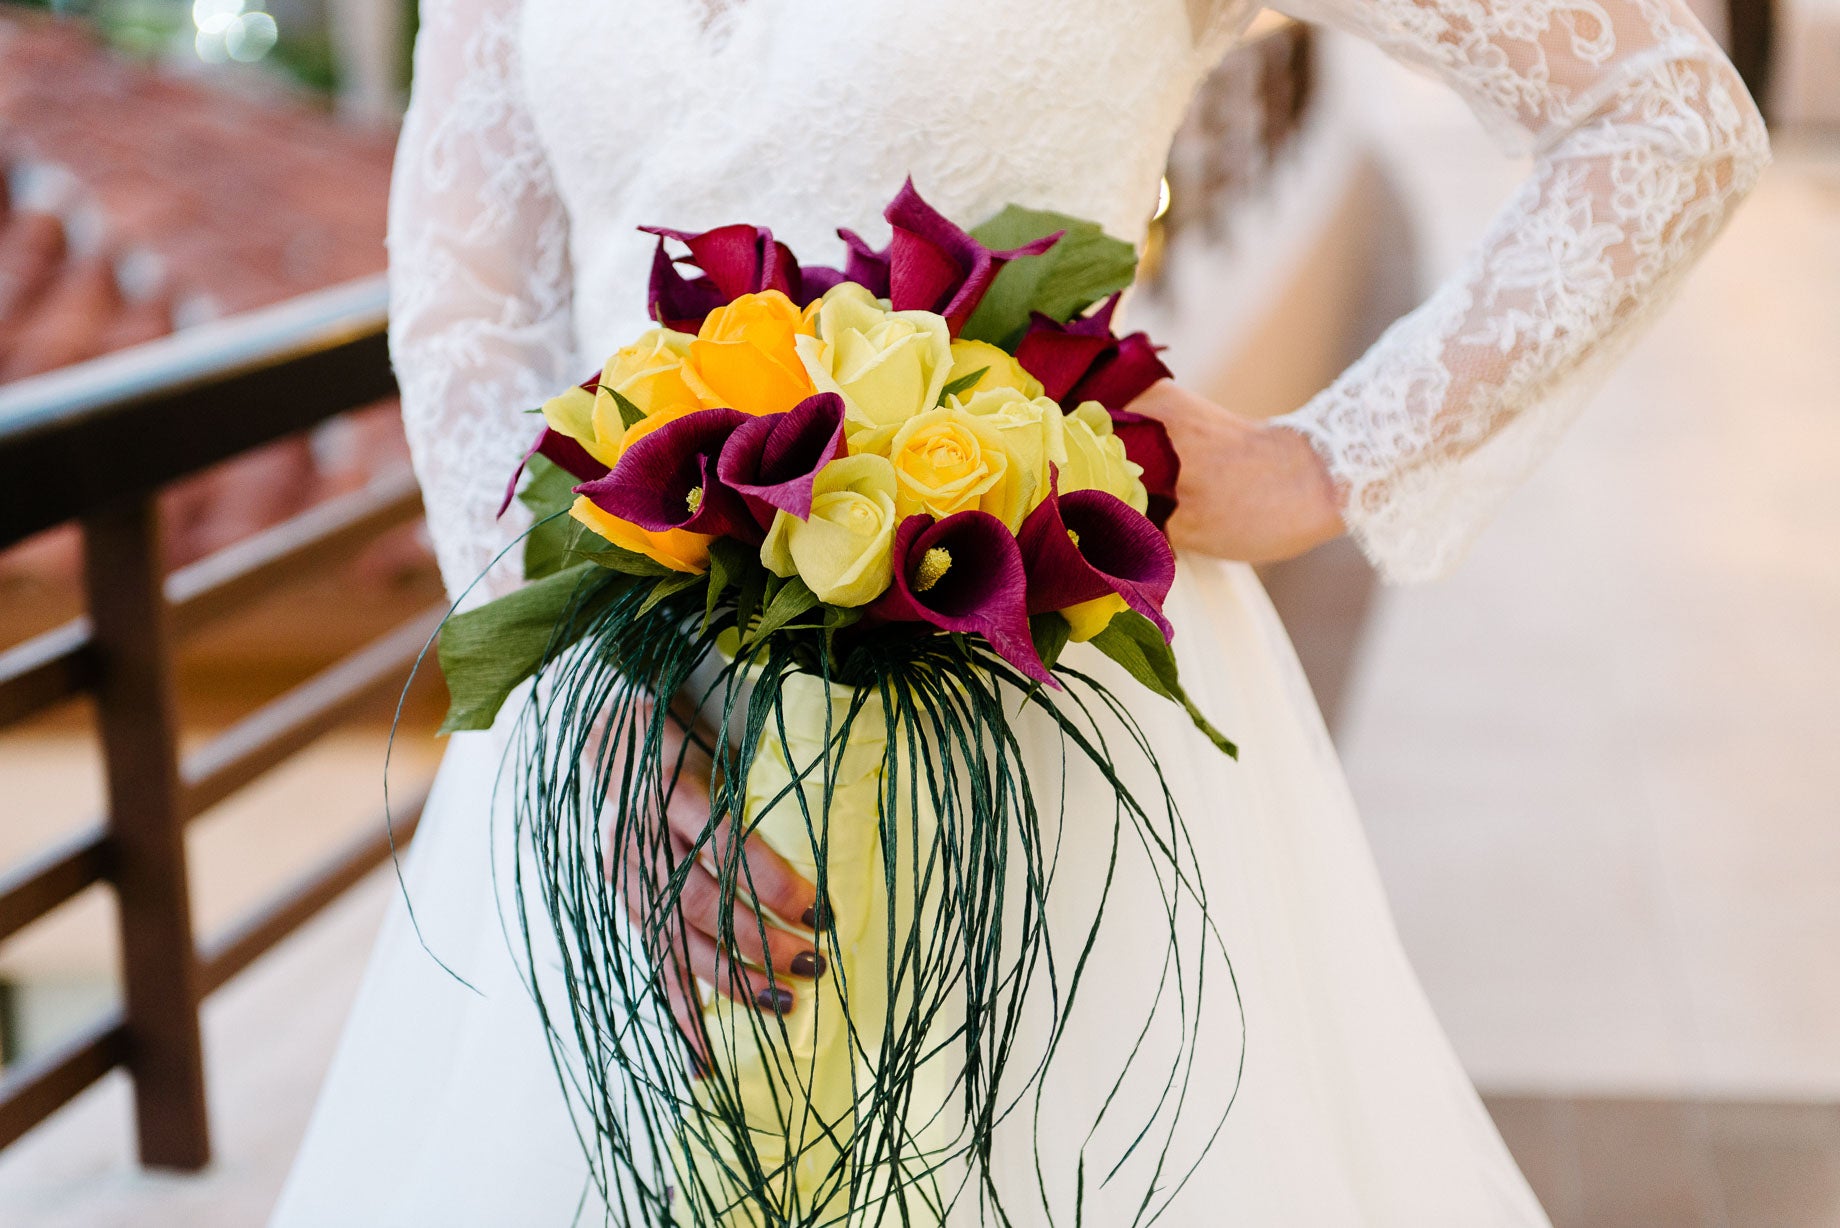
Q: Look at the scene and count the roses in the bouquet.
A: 10